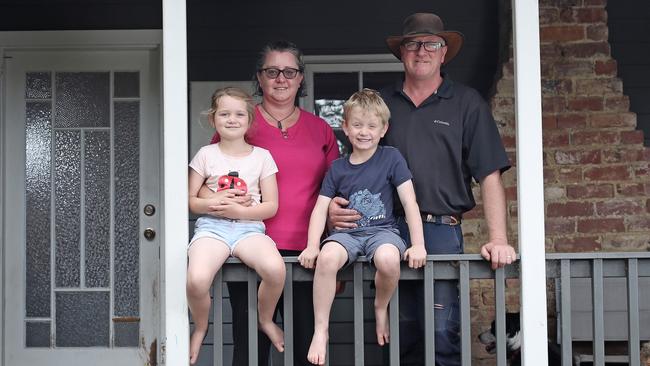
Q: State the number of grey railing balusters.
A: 12